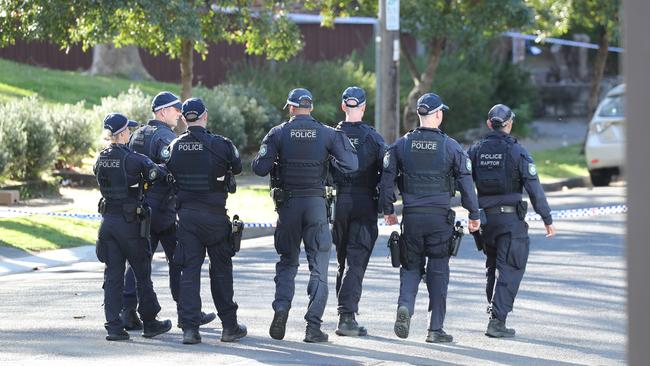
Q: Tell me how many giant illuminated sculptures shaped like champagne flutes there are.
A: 0